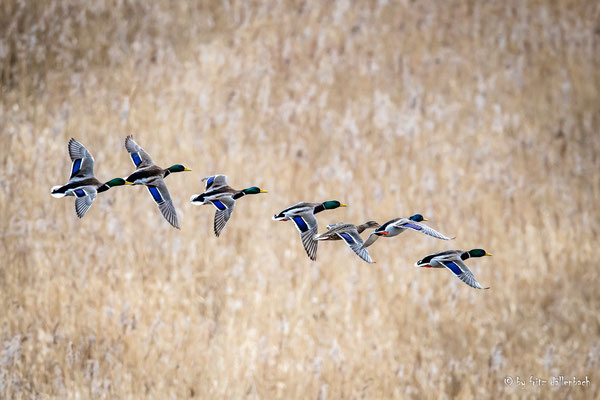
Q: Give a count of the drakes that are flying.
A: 6